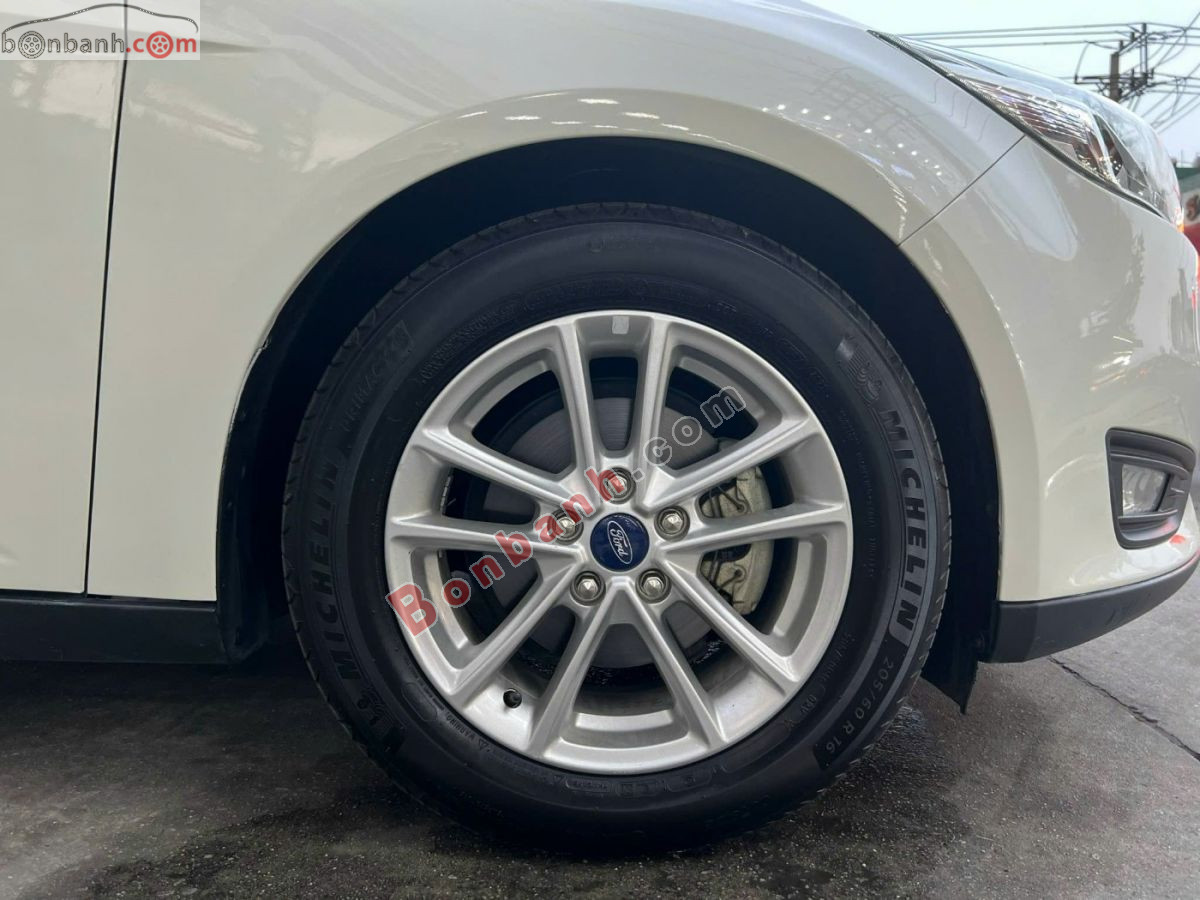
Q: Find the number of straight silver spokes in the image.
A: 10